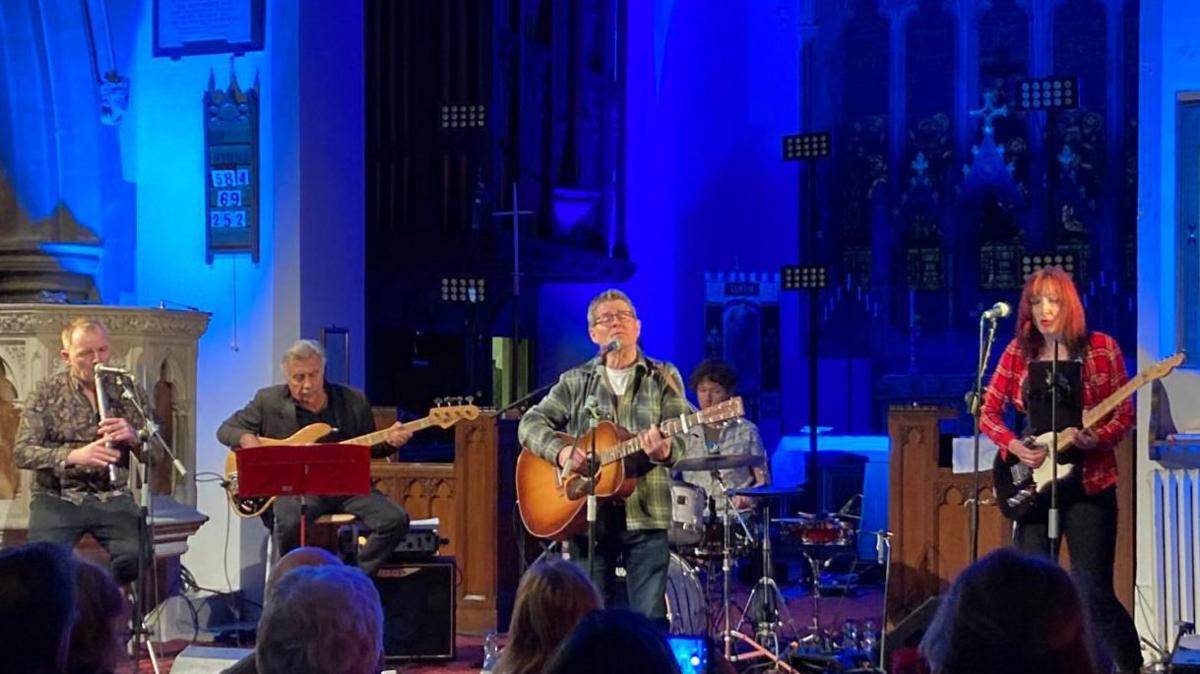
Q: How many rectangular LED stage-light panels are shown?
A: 6